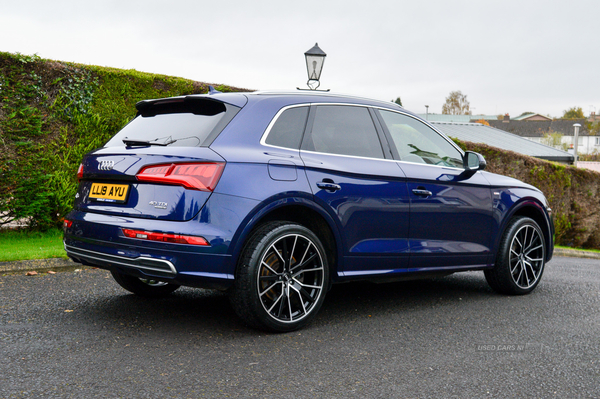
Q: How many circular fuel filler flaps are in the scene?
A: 0